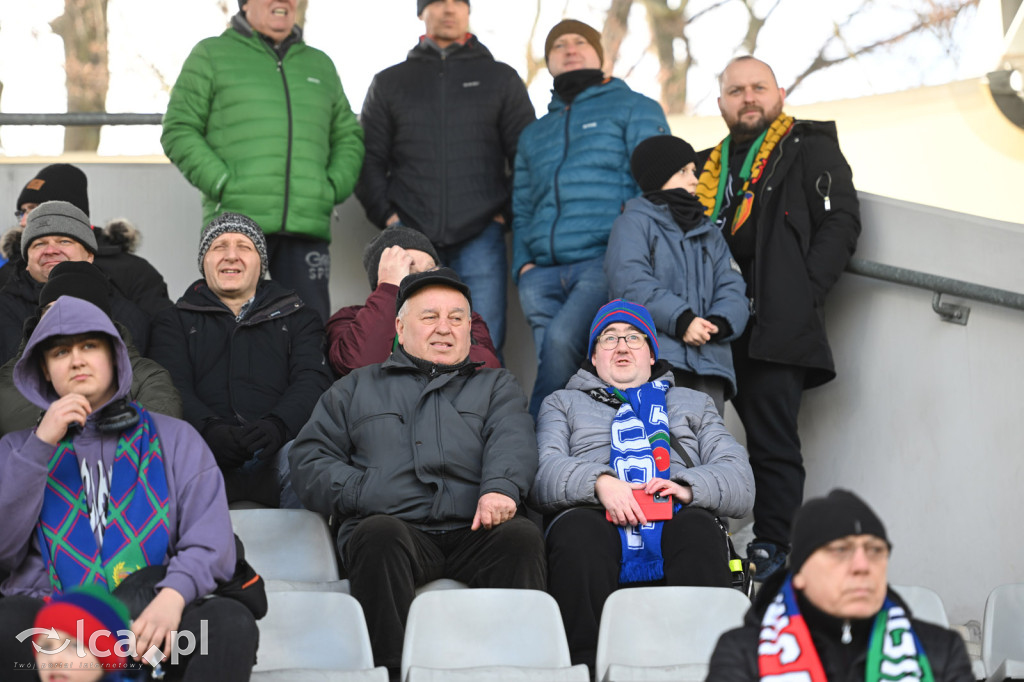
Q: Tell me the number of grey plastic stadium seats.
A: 6